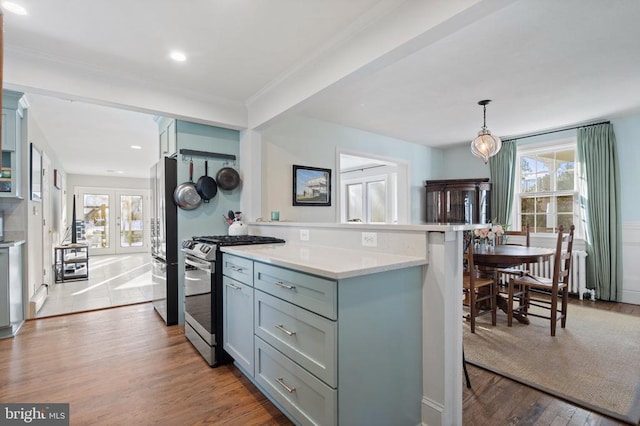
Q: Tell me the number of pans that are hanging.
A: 3